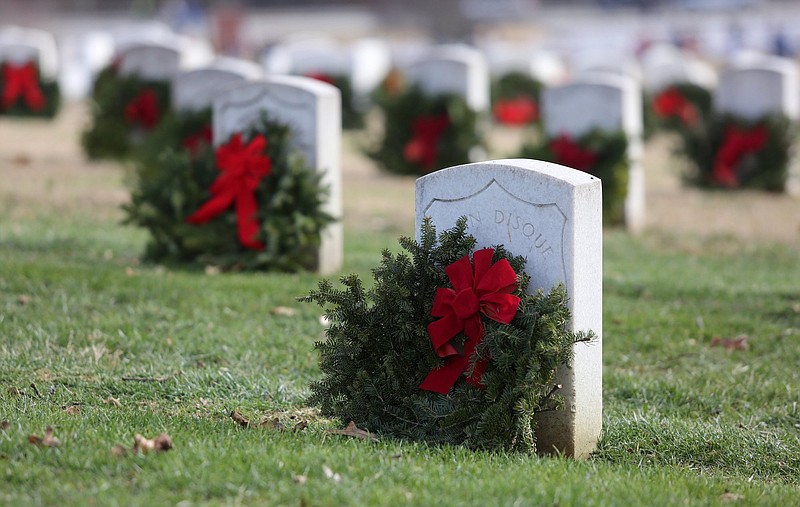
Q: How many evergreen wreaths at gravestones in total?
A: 11